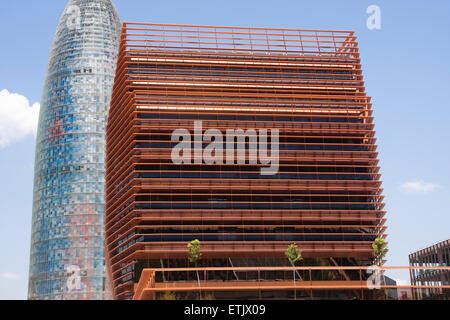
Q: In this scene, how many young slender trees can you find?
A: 3